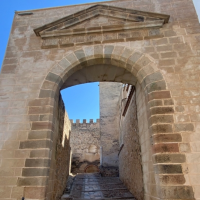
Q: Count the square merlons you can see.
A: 5